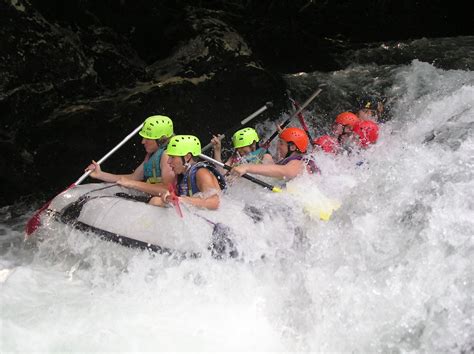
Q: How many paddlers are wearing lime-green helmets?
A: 3